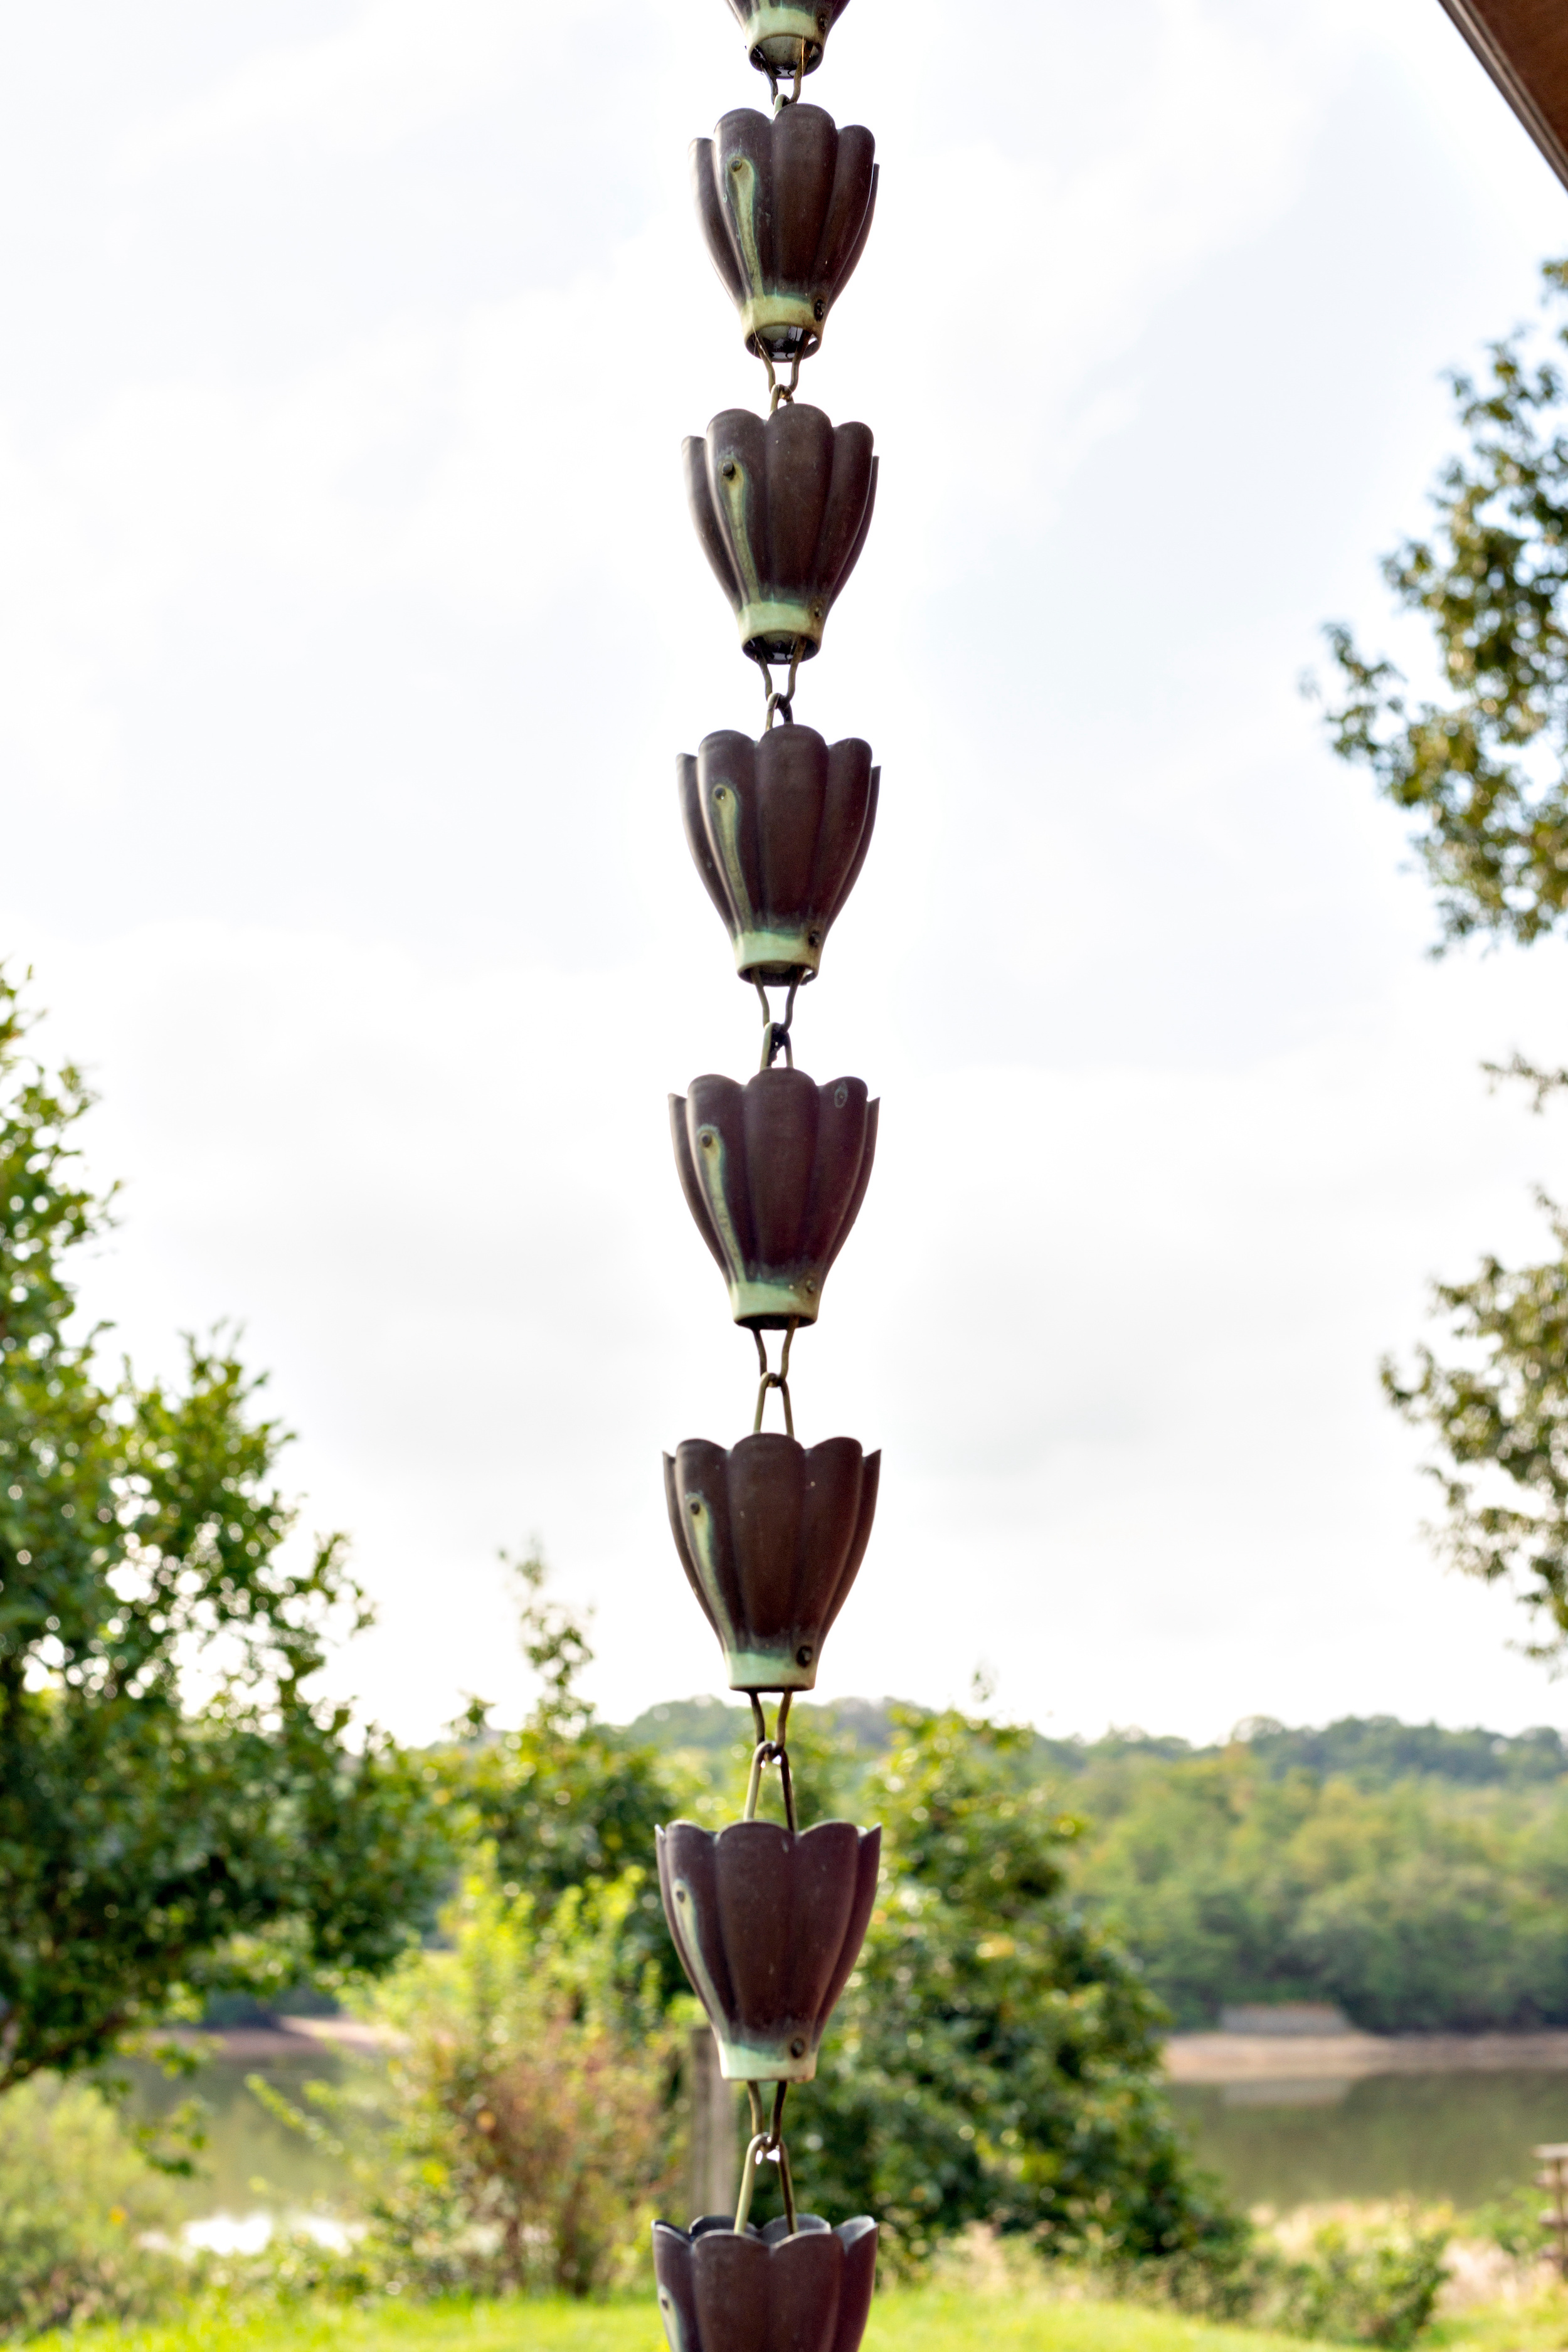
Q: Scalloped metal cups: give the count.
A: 8